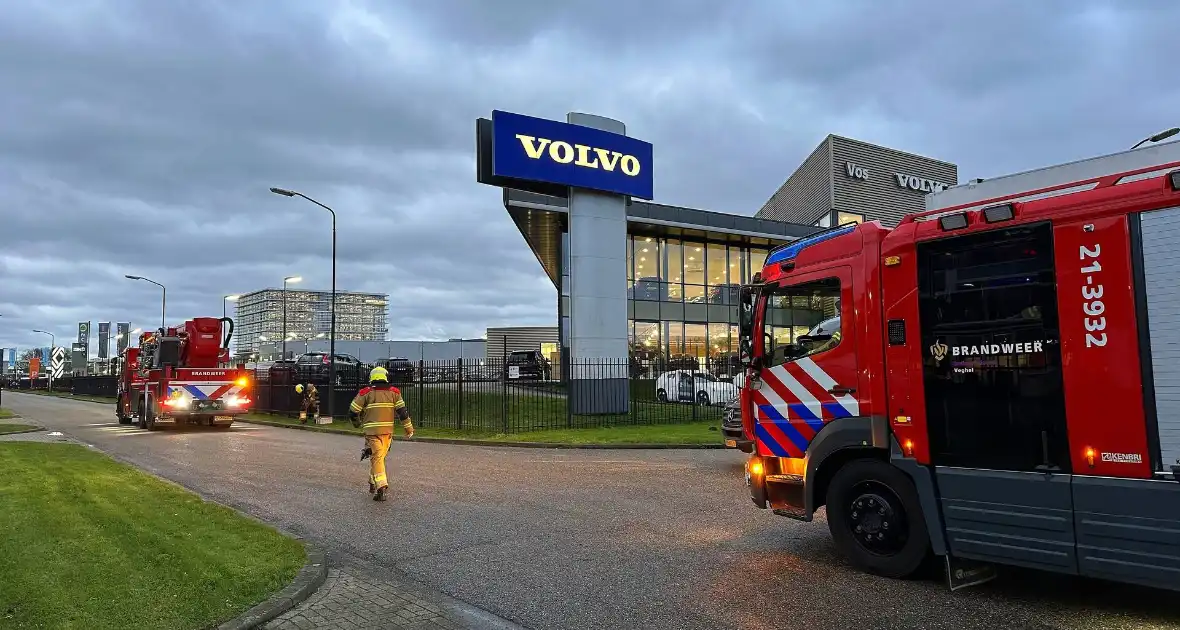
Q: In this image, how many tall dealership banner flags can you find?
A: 3